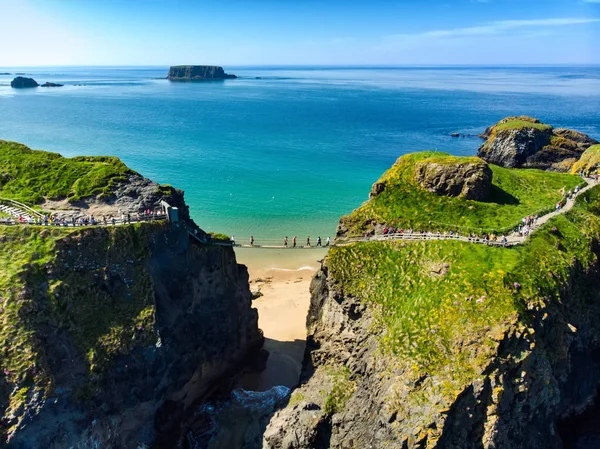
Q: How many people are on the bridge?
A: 7